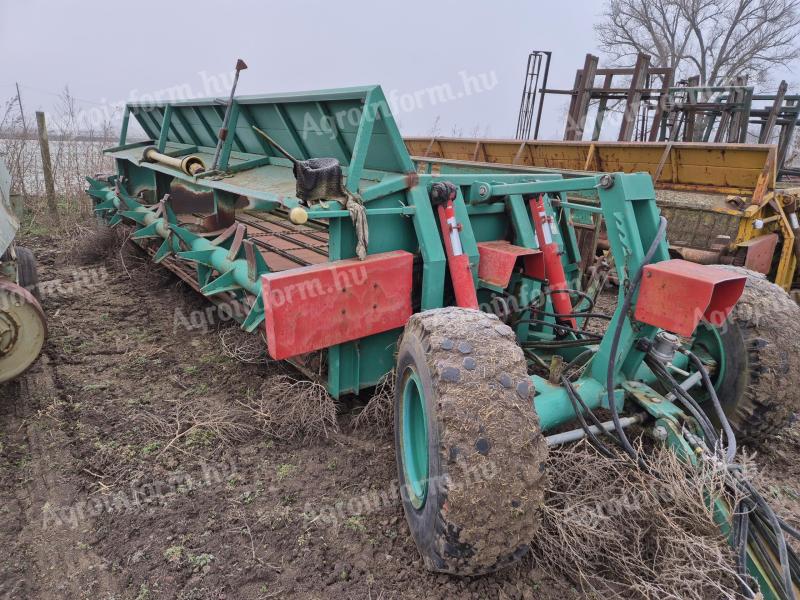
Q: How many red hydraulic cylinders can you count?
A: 2